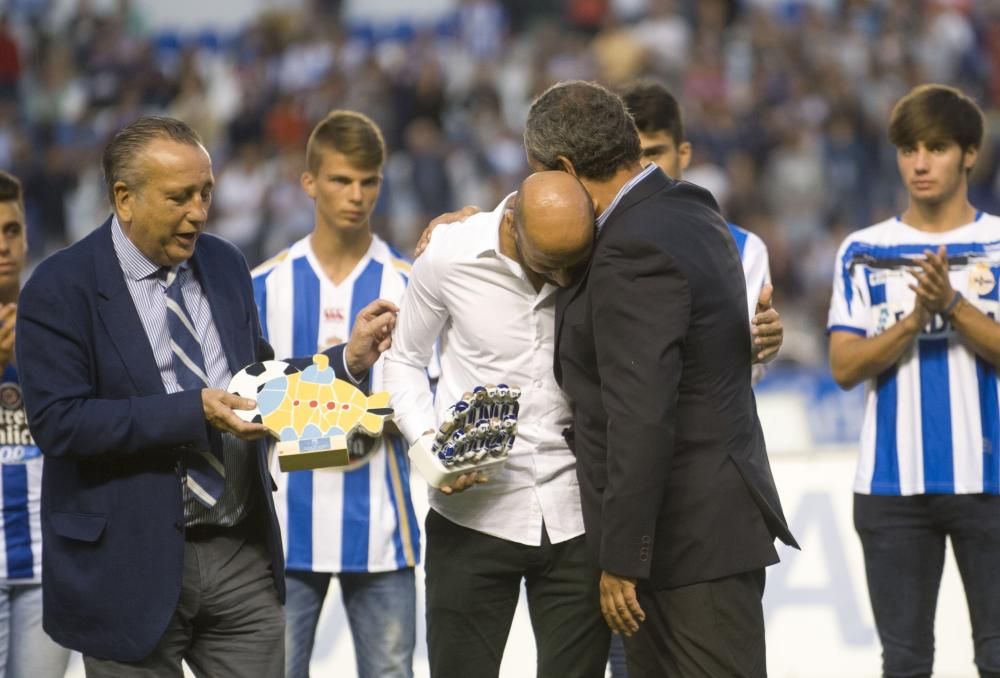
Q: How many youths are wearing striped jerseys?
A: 4